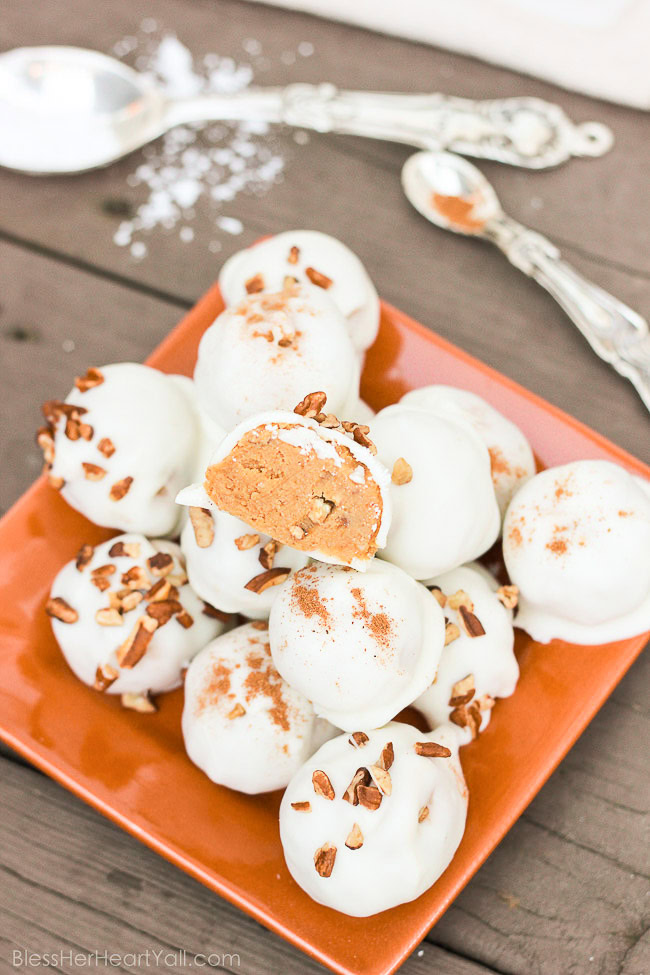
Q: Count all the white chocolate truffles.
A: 13